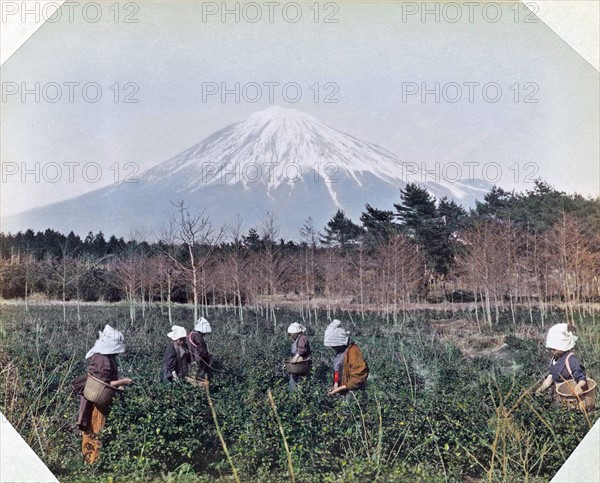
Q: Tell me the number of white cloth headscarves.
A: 6